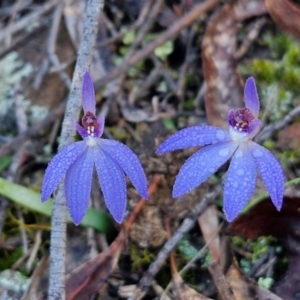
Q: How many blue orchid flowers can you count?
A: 2